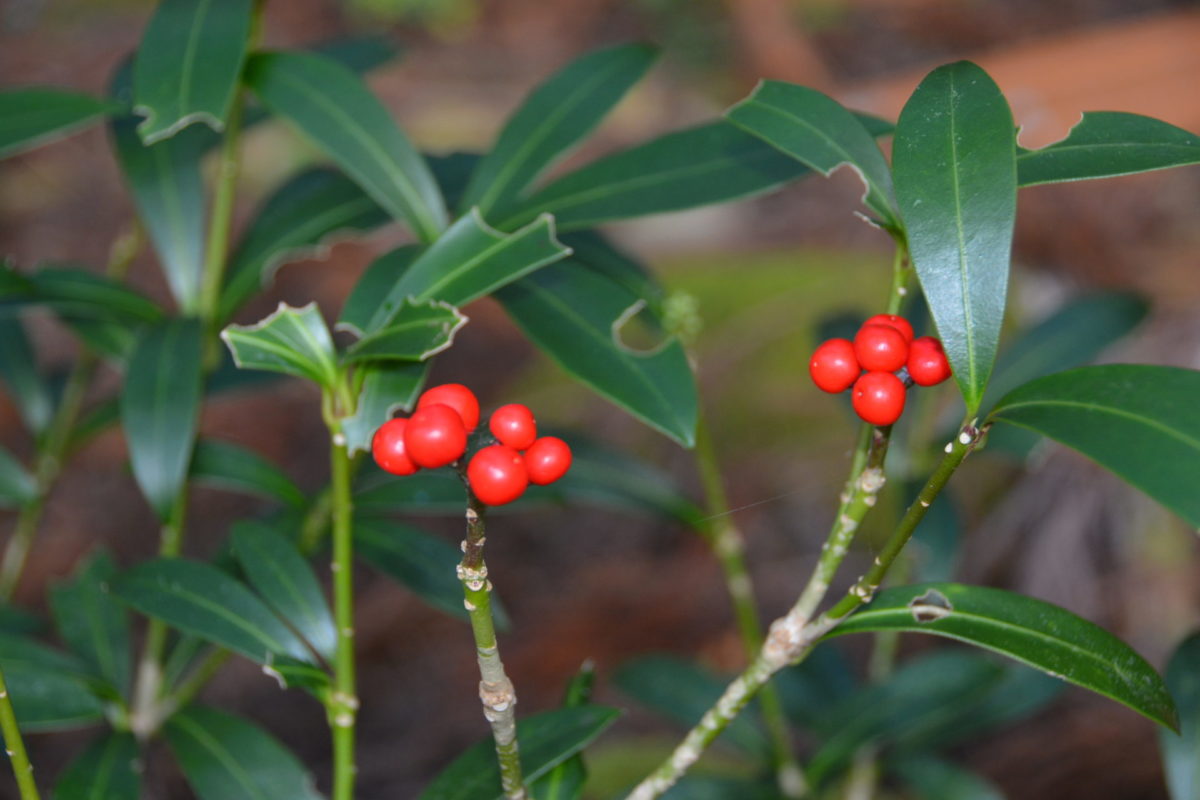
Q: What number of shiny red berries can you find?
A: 11